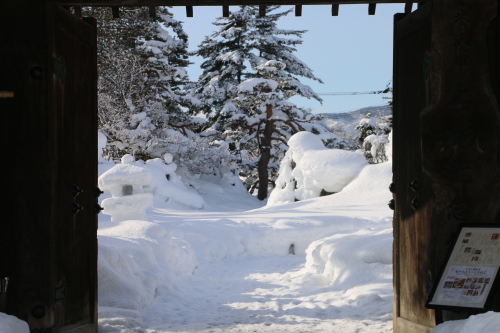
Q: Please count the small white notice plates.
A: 1